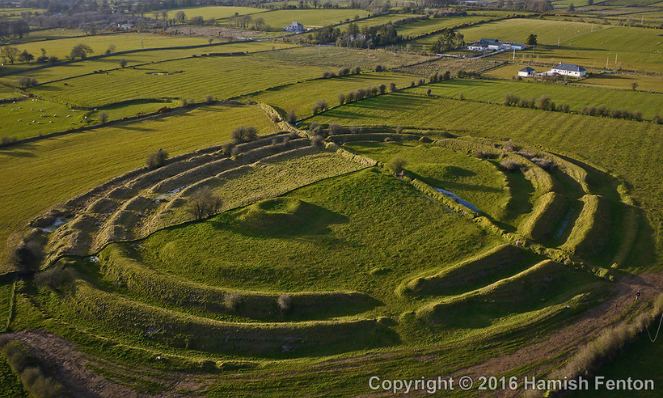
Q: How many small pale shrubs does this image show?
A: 2